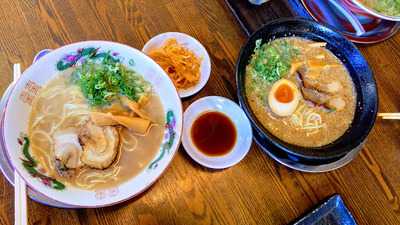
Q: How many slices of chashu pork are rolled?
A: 2